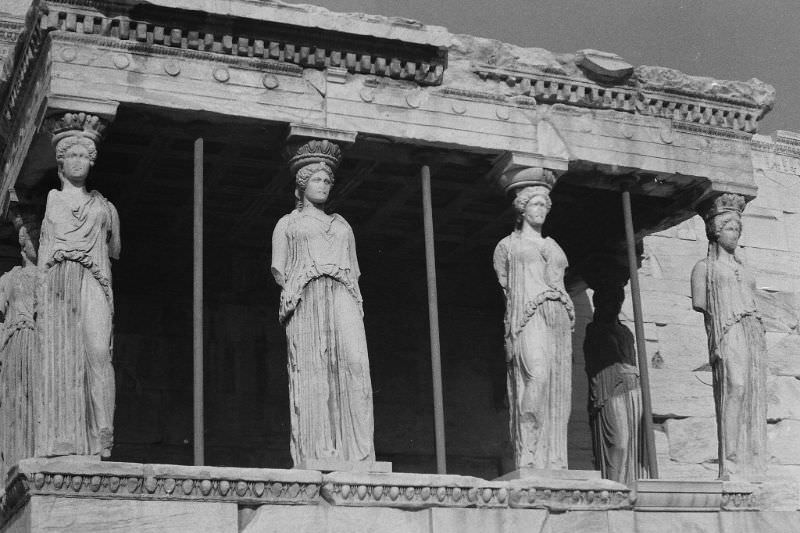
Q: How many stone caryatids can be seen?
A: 6